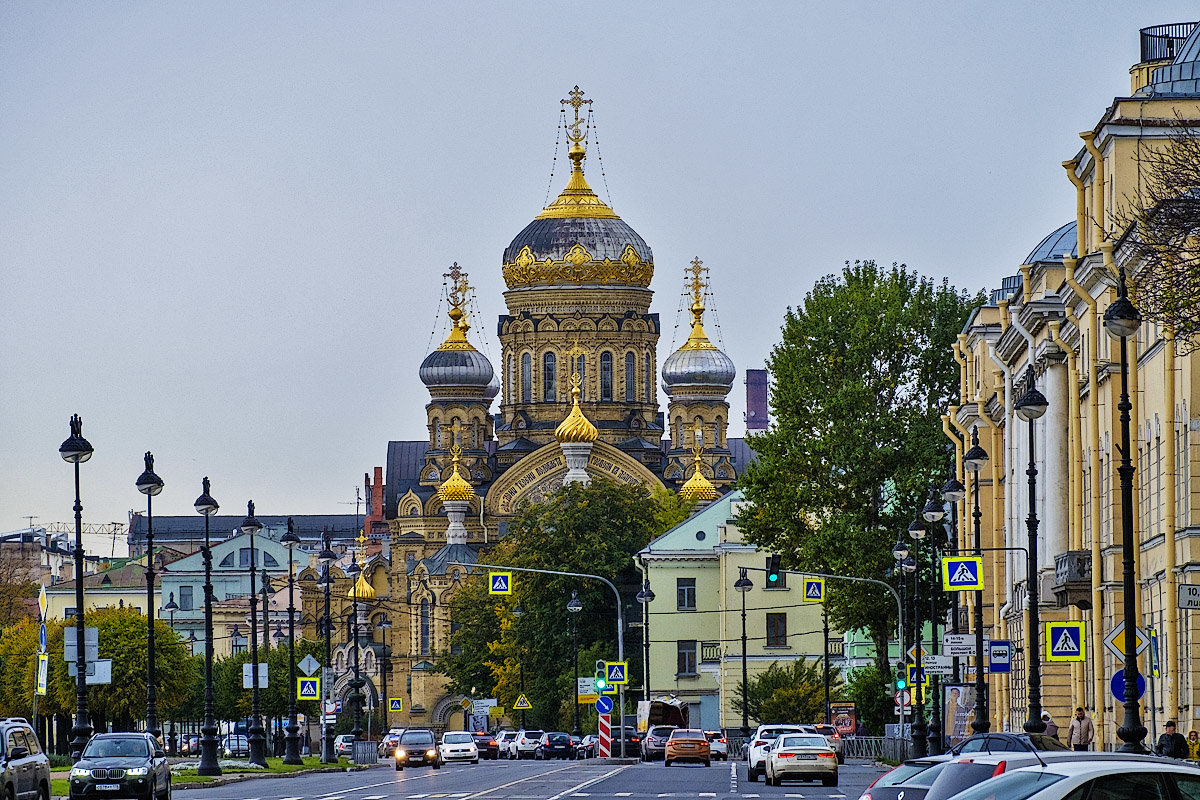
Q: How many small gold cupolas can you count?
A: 4